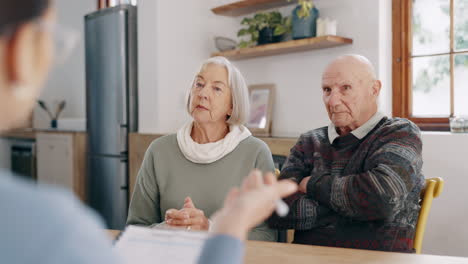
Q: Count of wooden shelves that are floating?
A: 2